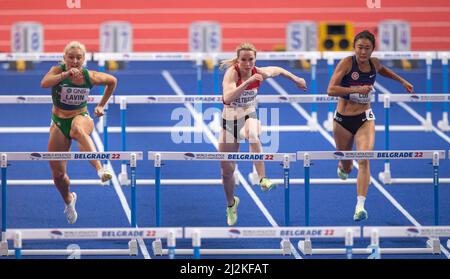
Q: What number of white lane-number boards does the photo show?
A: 5